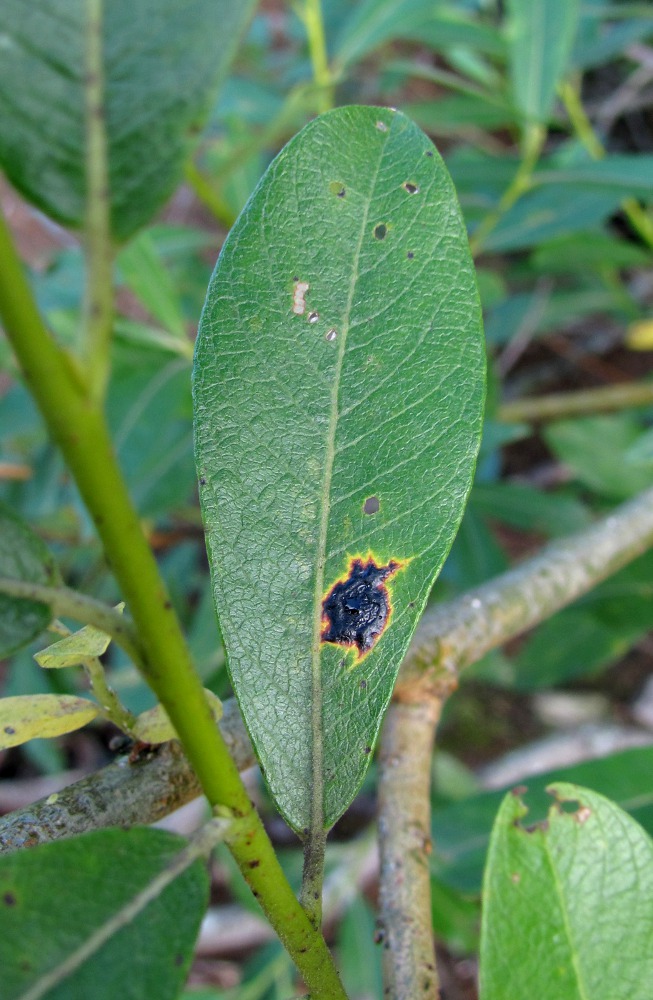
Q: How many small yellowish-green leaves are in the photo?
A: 3